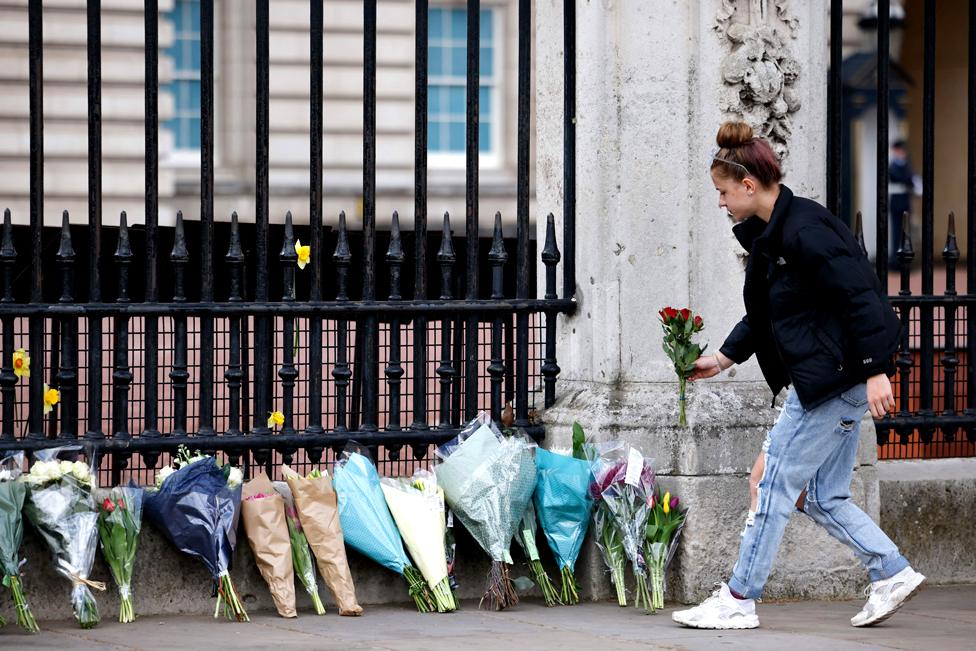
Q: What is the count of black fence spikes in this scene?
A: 14